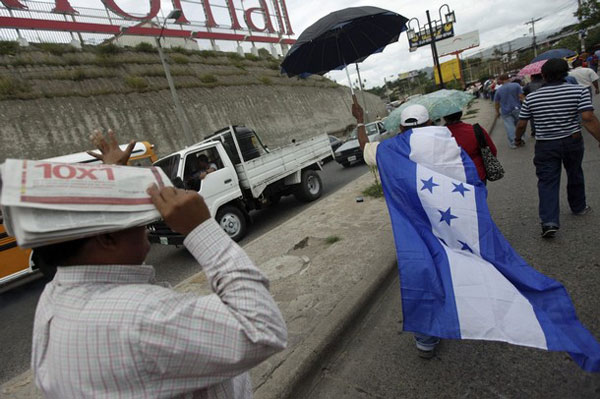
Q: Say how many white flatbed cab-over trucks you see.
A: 1